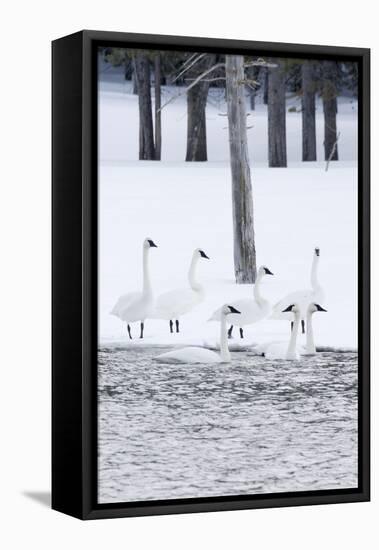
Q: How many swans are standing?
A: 4